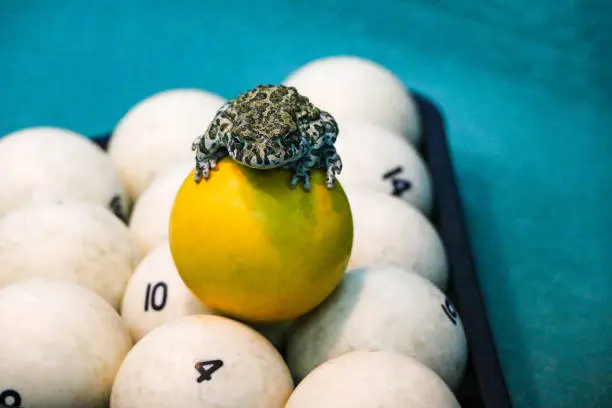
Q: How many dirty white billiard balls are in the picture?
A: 12